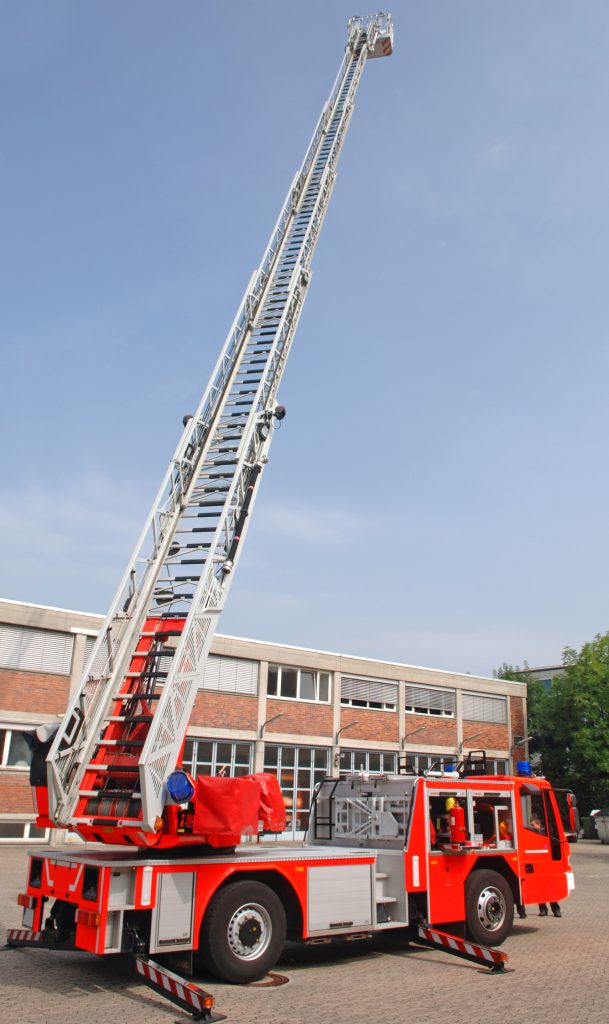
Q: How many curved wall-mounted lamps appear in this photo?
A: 5